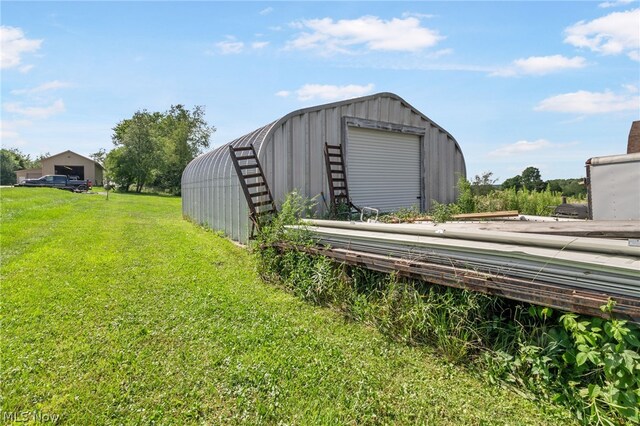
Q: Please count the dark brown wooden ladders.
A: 2